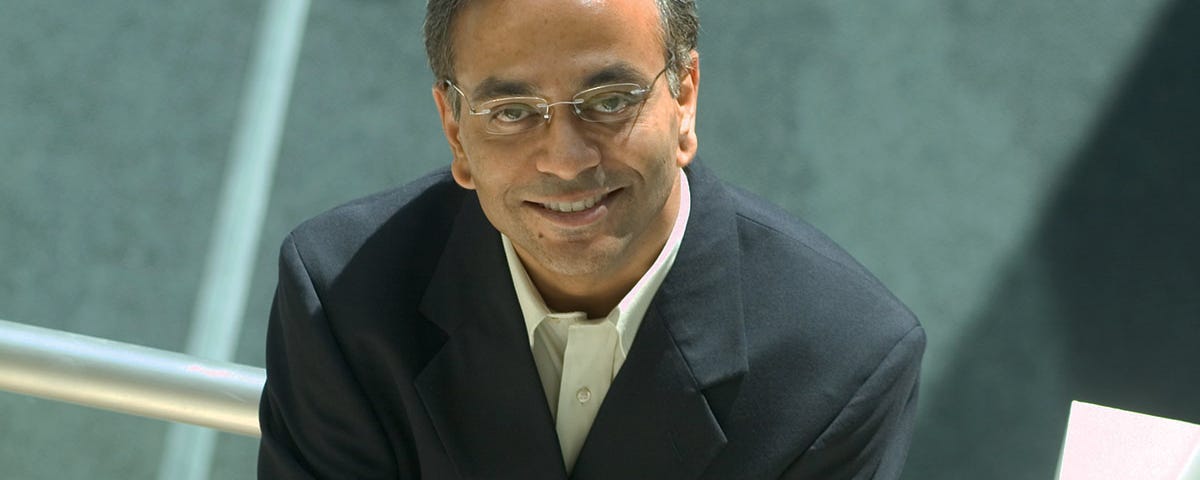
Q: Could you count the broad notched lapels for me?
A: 2